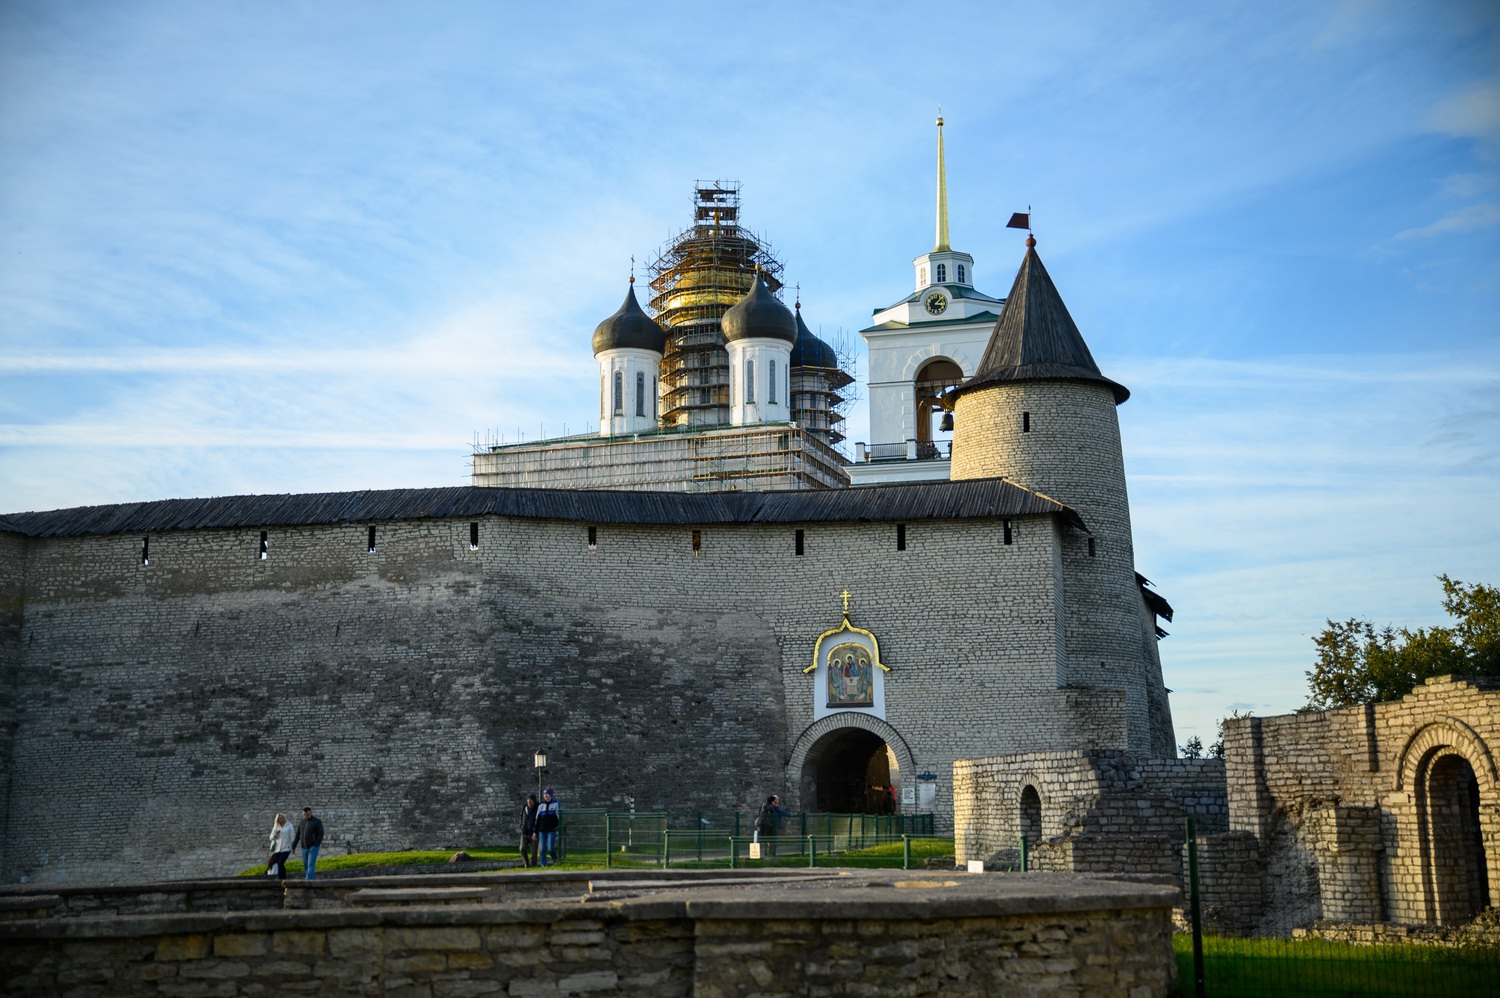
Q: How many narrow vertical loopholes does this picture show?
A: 11